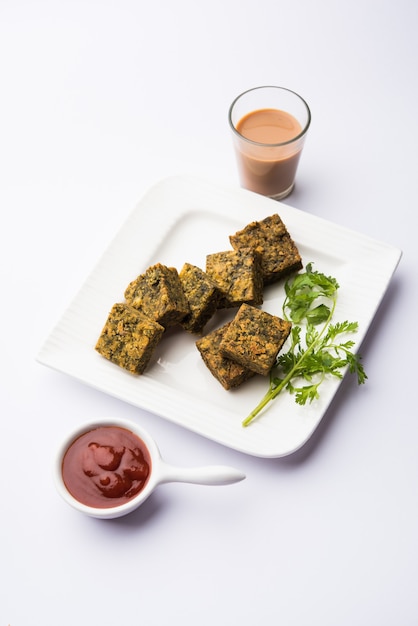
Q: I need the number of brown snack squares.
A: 7